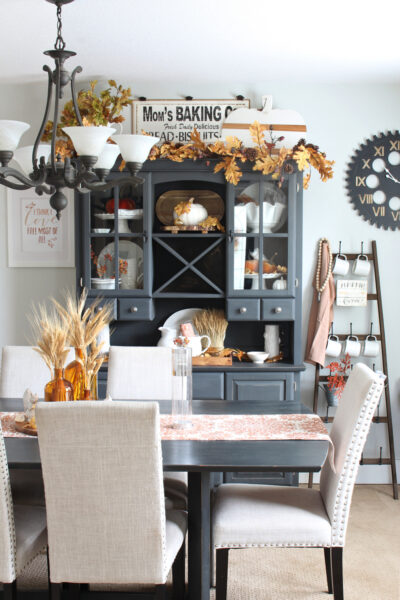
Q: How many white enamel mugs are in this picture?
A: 5